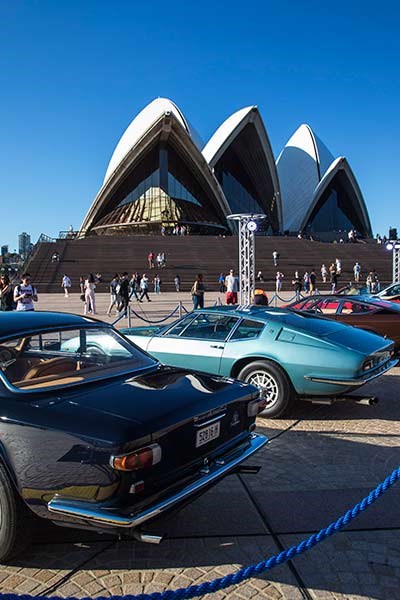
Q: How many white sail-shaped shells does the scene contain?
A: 4